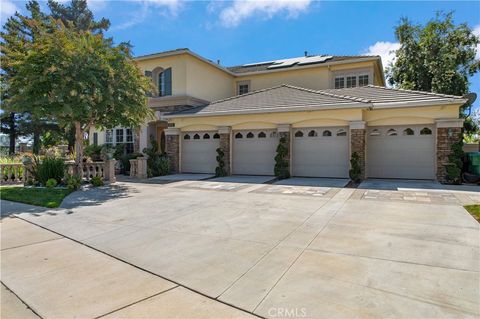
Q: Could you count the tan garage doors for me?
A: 4